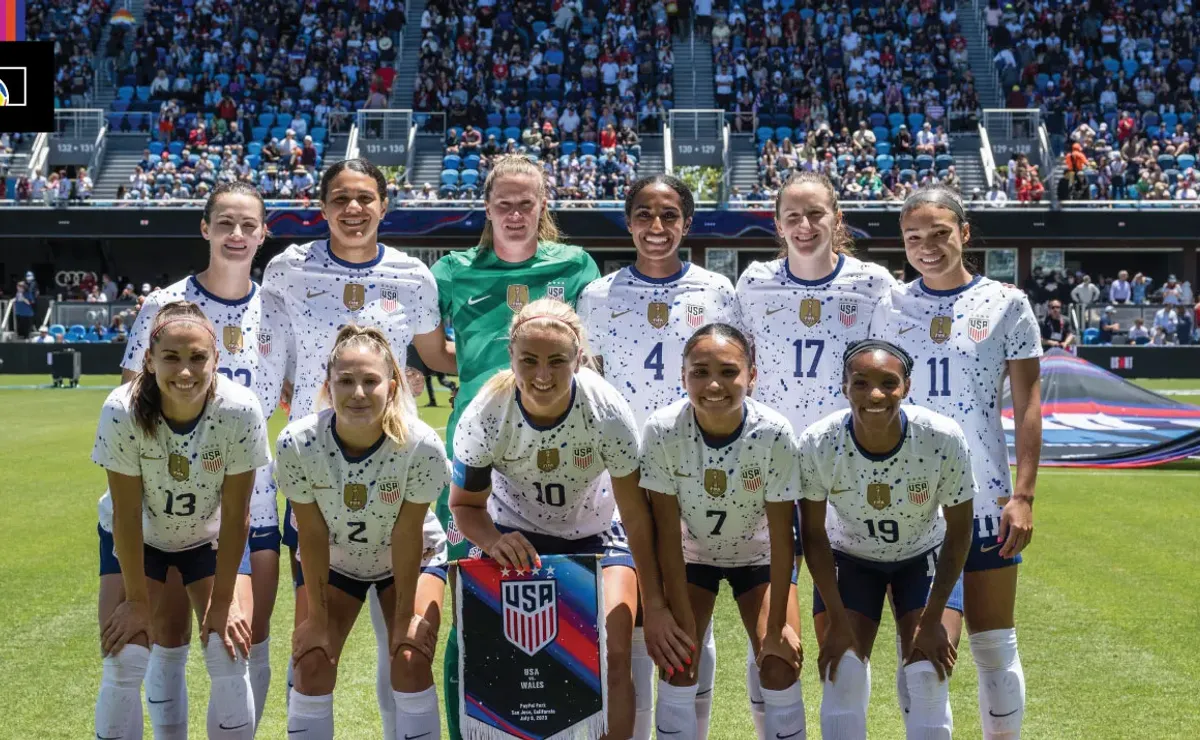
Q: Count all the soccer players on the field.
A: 11